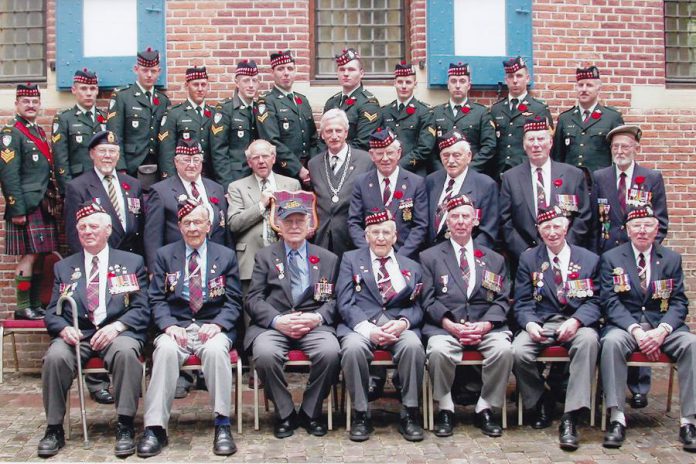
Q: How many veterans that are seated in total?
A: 7